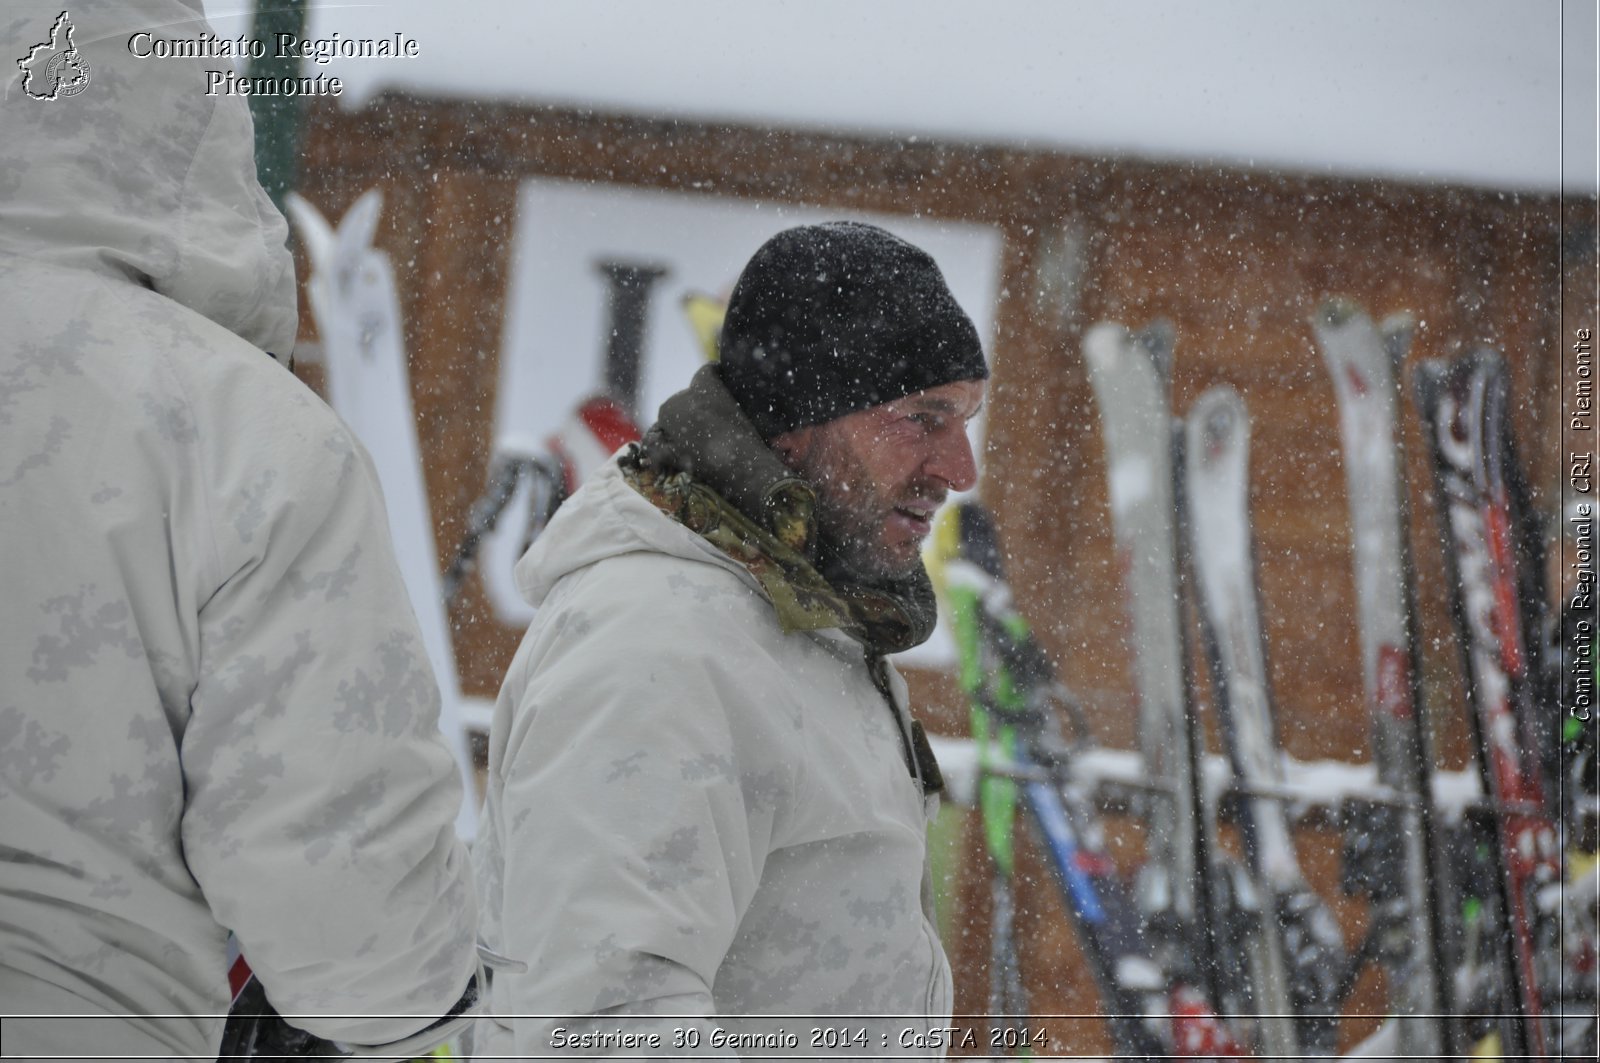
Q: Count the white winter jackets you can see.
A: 2